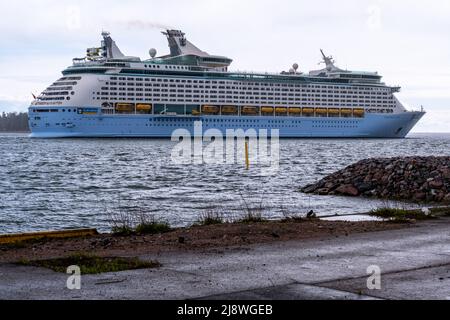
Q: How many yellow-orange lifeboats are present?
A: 13